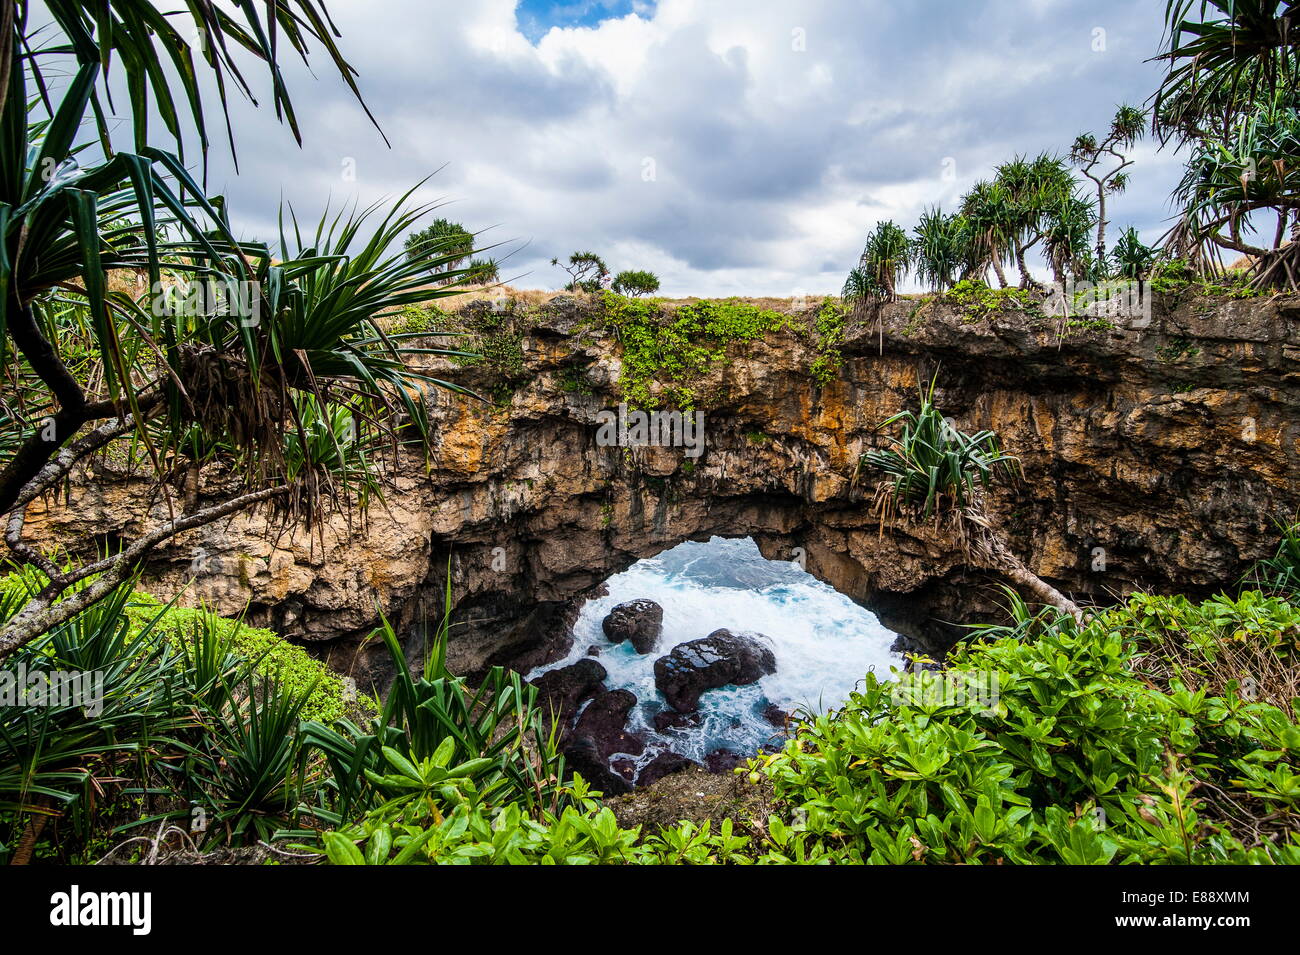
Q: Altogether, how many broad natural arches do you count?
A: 1